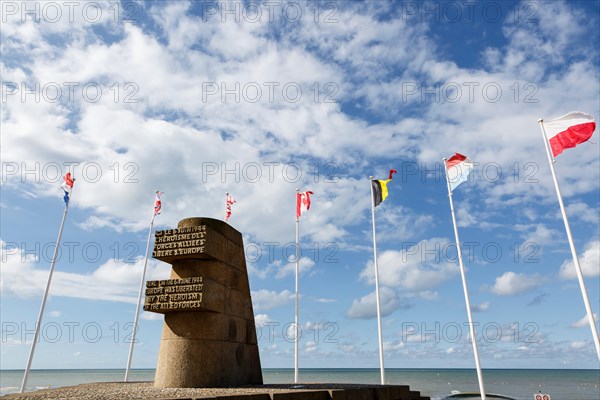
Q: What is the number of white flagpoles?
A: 7